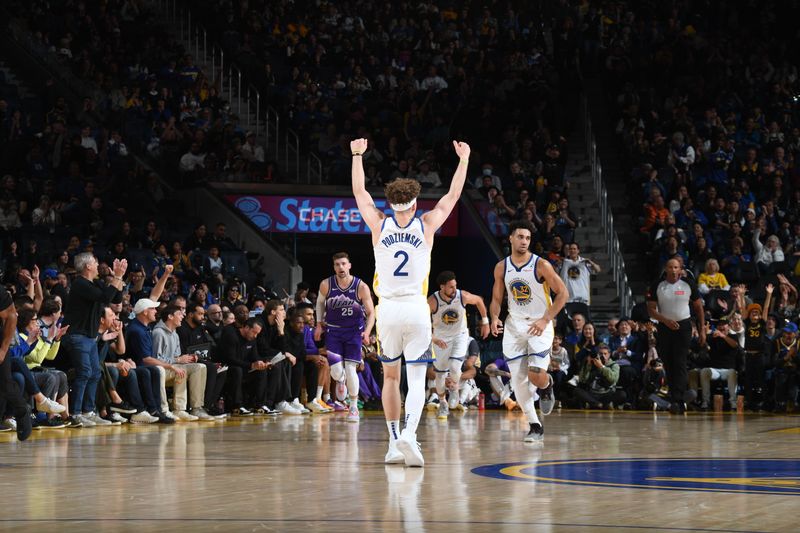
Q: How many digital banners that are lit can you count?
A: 1